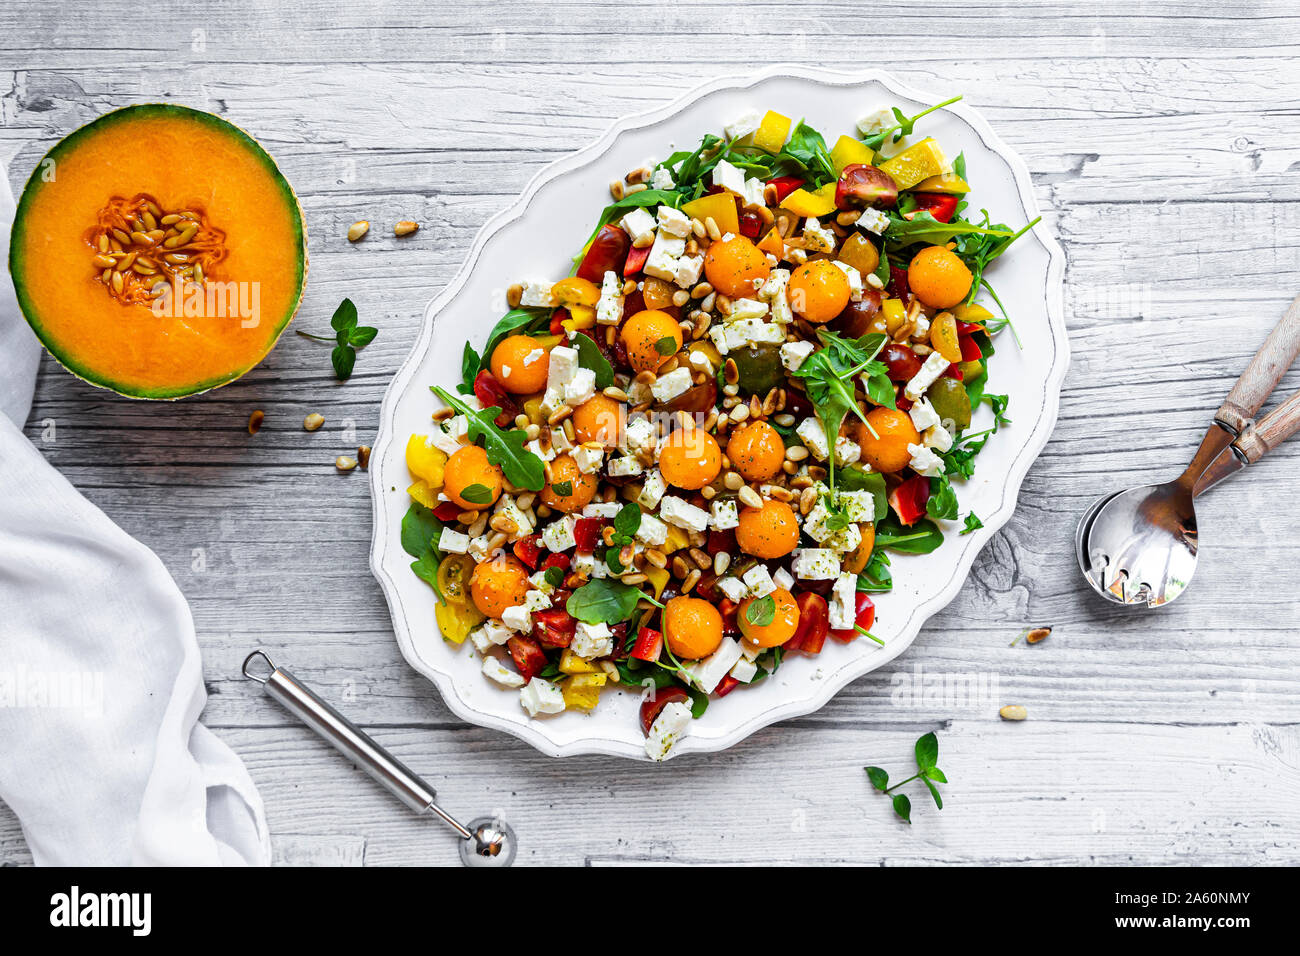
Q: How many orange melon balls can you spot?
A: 15